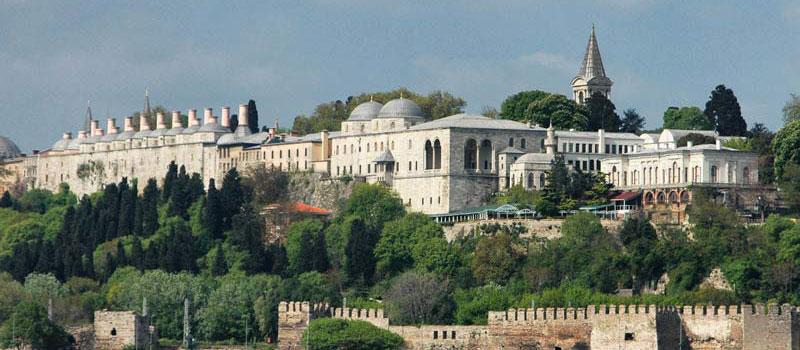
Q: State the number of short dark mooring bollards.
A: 0